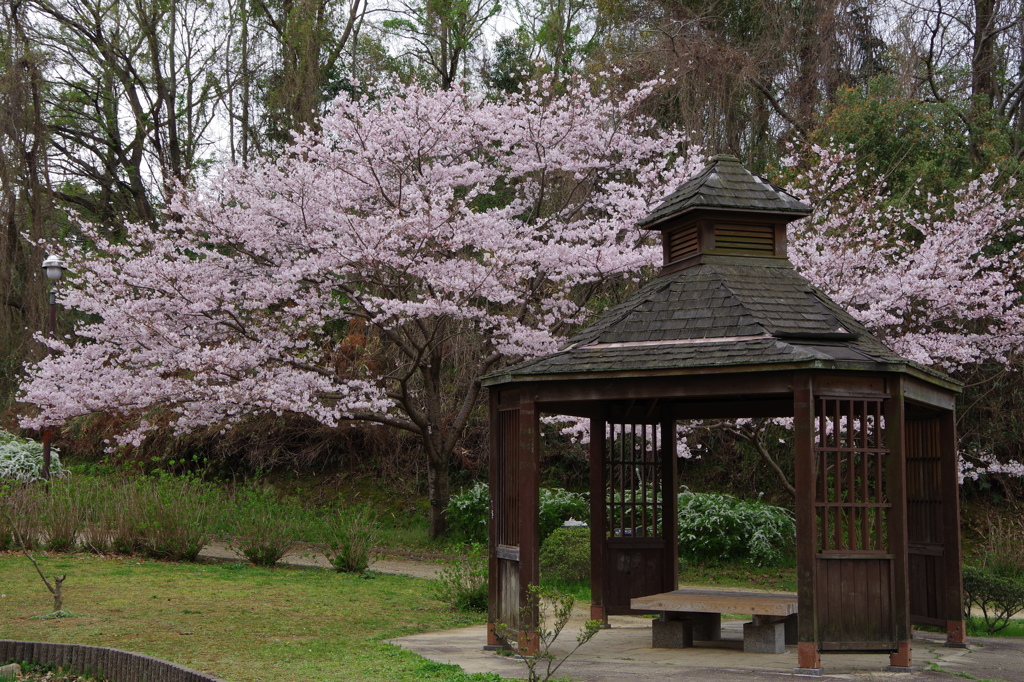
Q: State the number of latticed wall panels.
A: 4